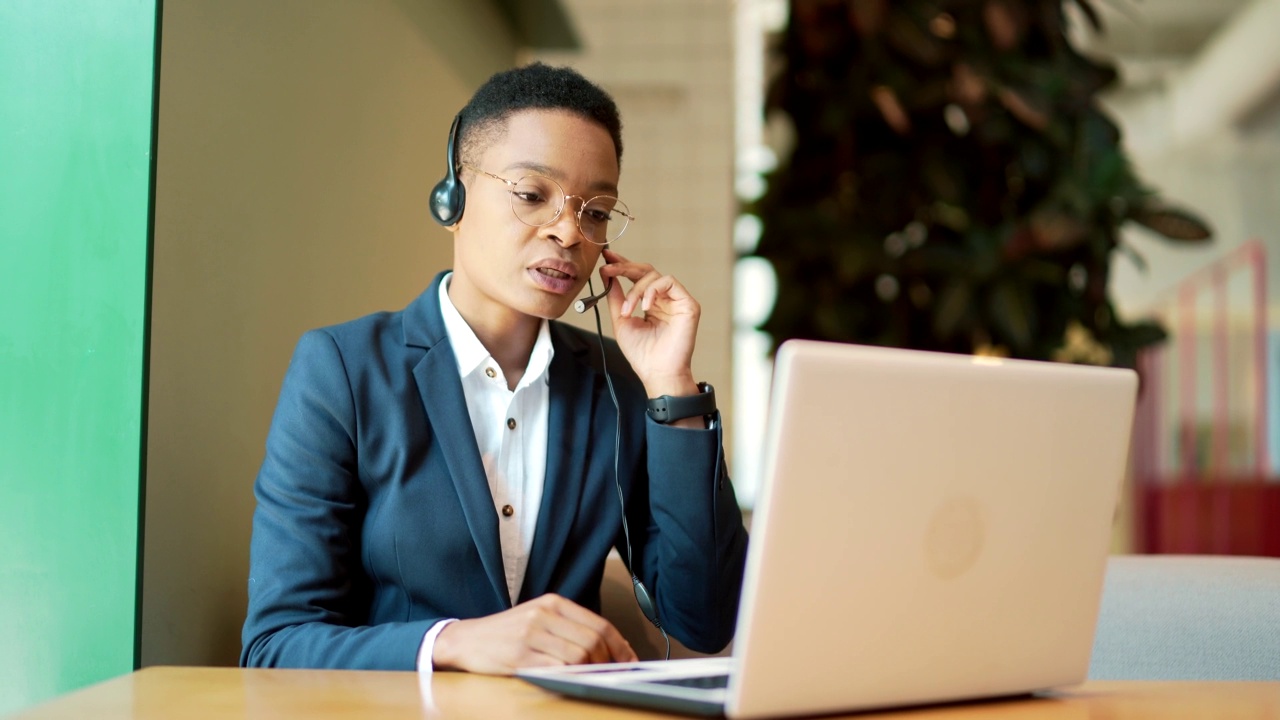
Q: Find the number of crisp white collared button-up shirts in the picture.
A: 1